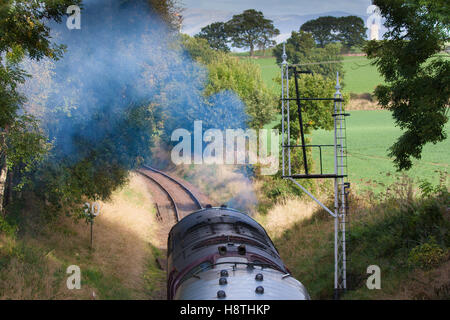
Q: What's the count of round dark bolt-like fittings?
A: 5